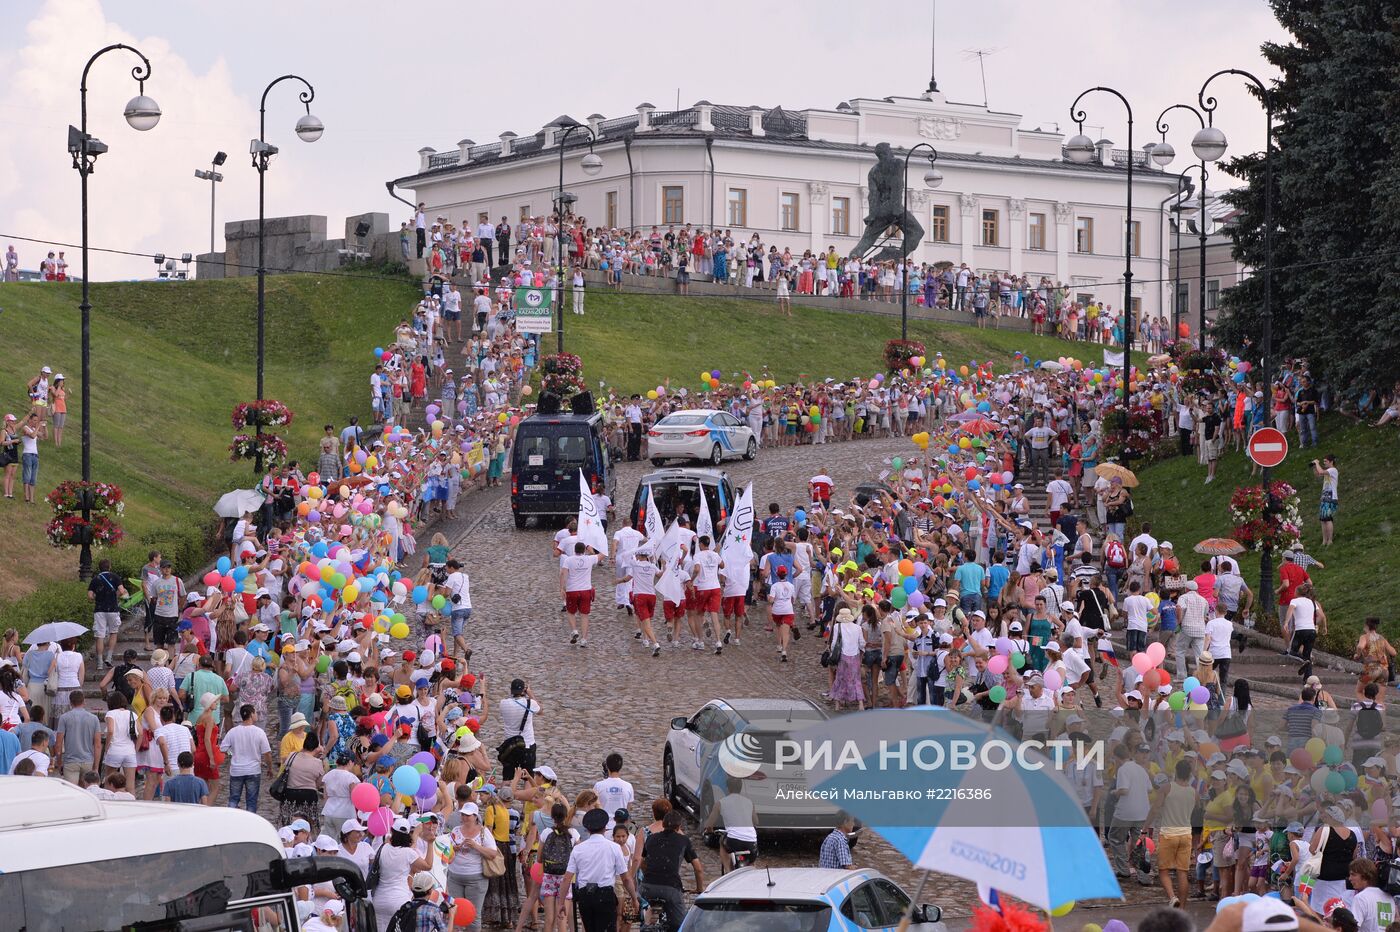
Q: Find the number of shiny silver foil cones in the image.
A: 0